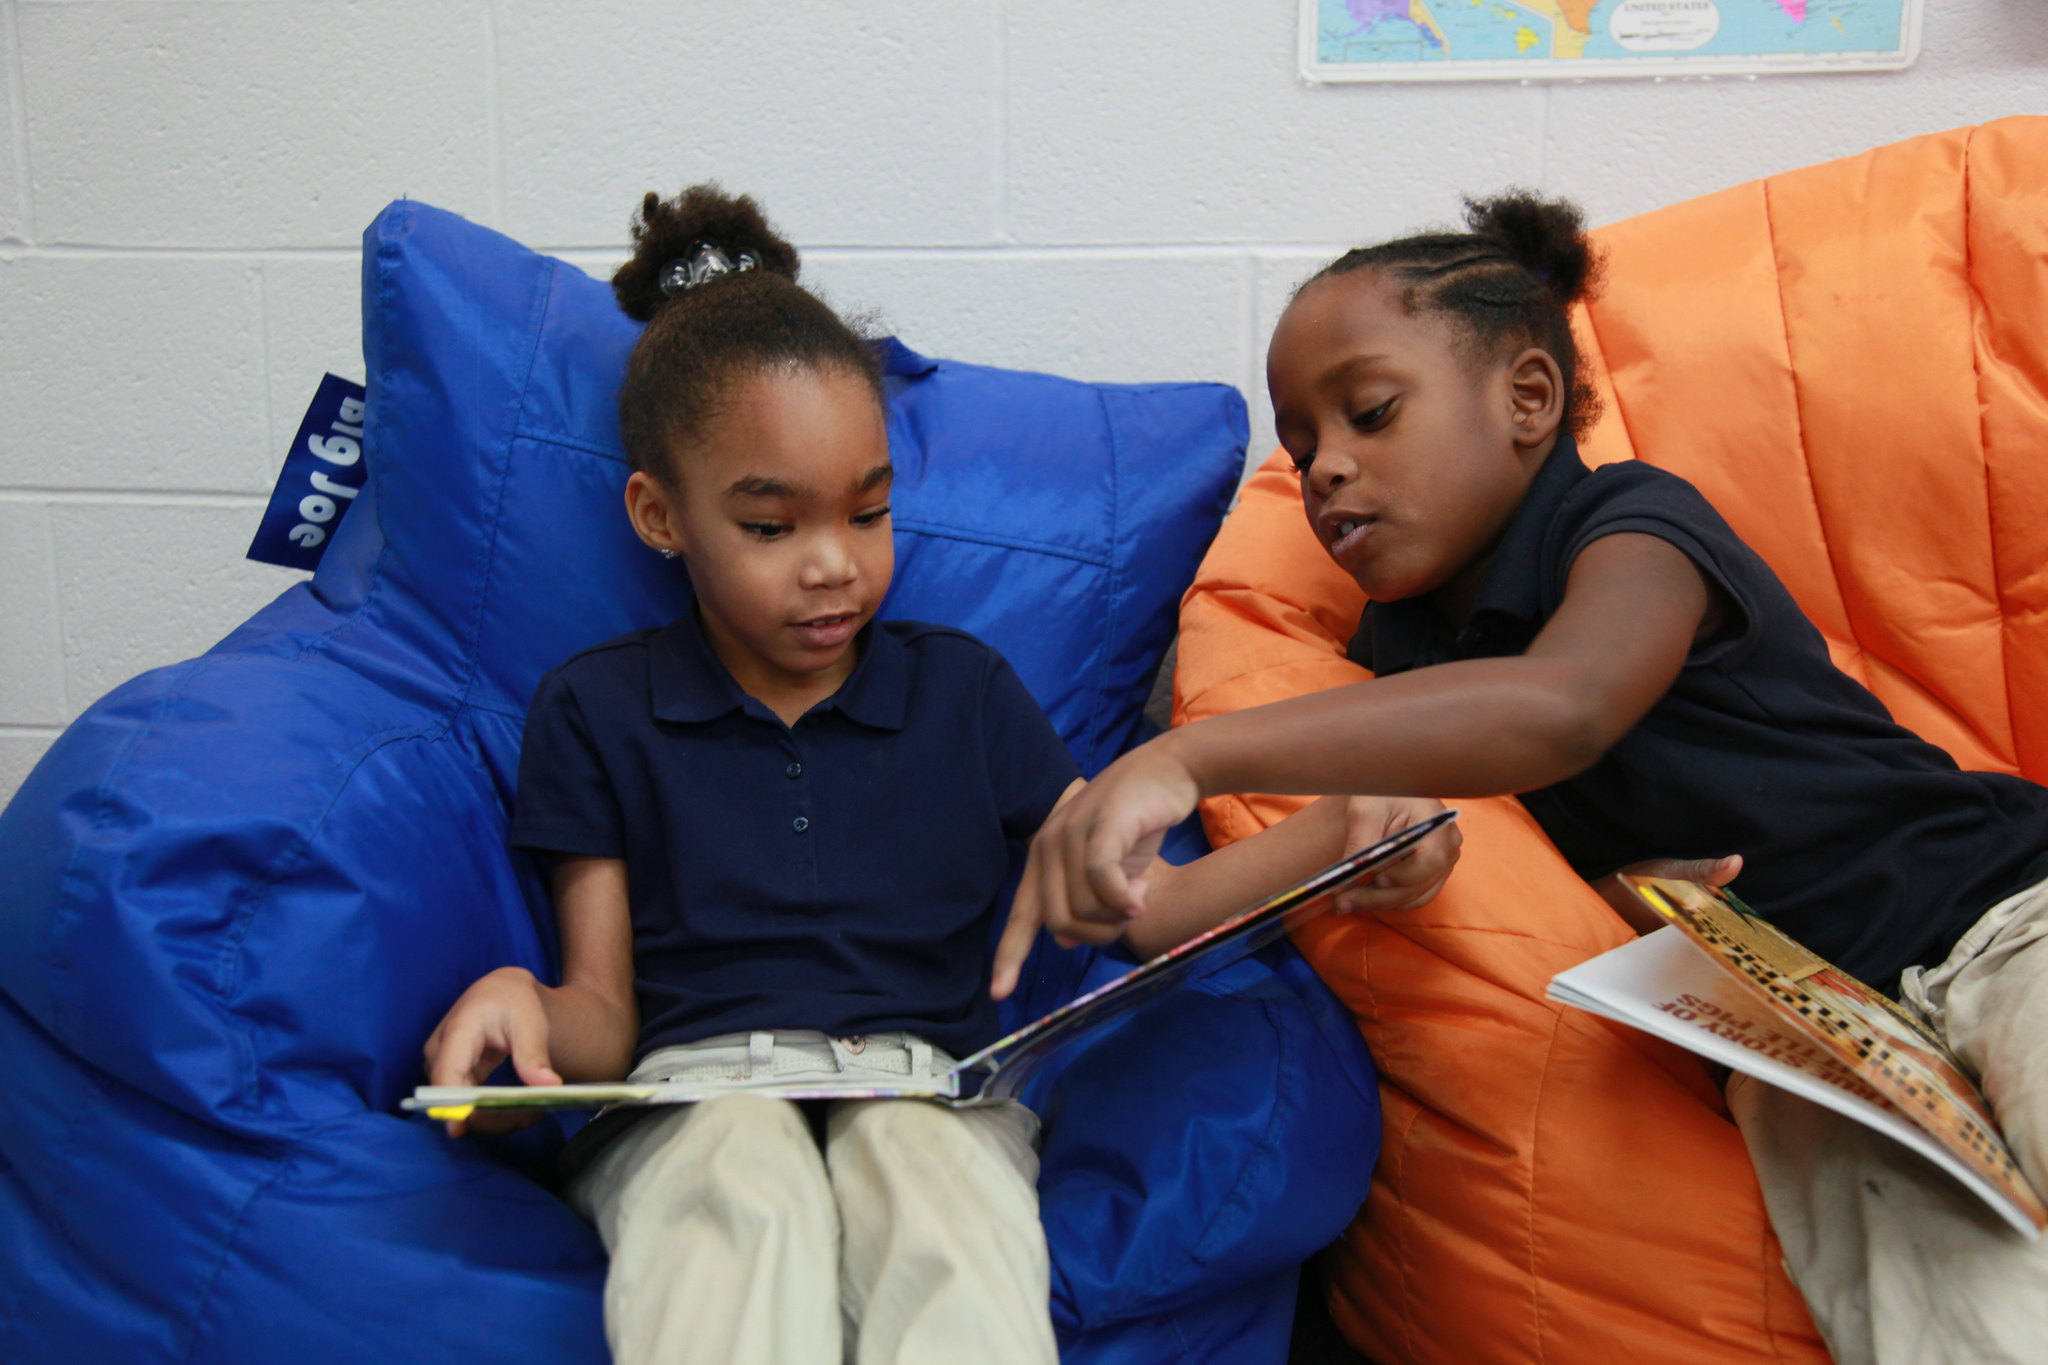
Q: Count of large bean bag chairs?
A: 2